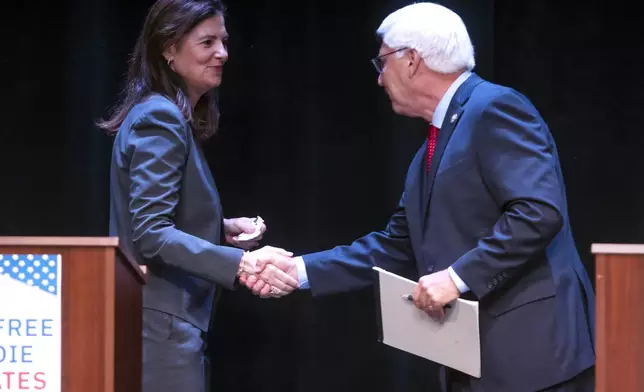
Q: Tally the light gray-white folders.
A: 1